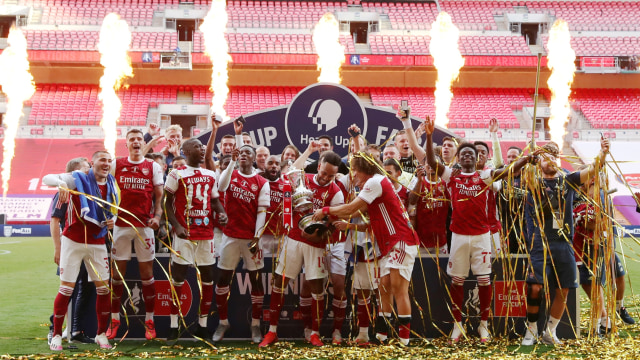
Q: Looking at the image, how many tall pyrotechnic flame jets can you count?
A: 6